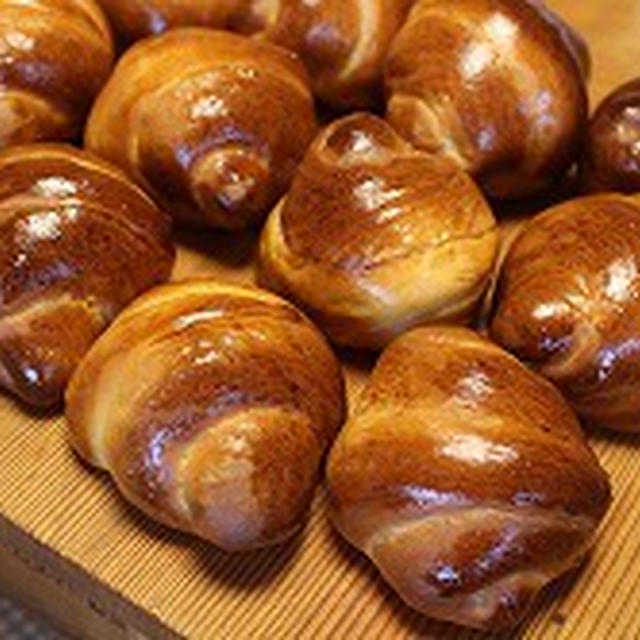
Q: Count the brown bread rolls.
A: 11